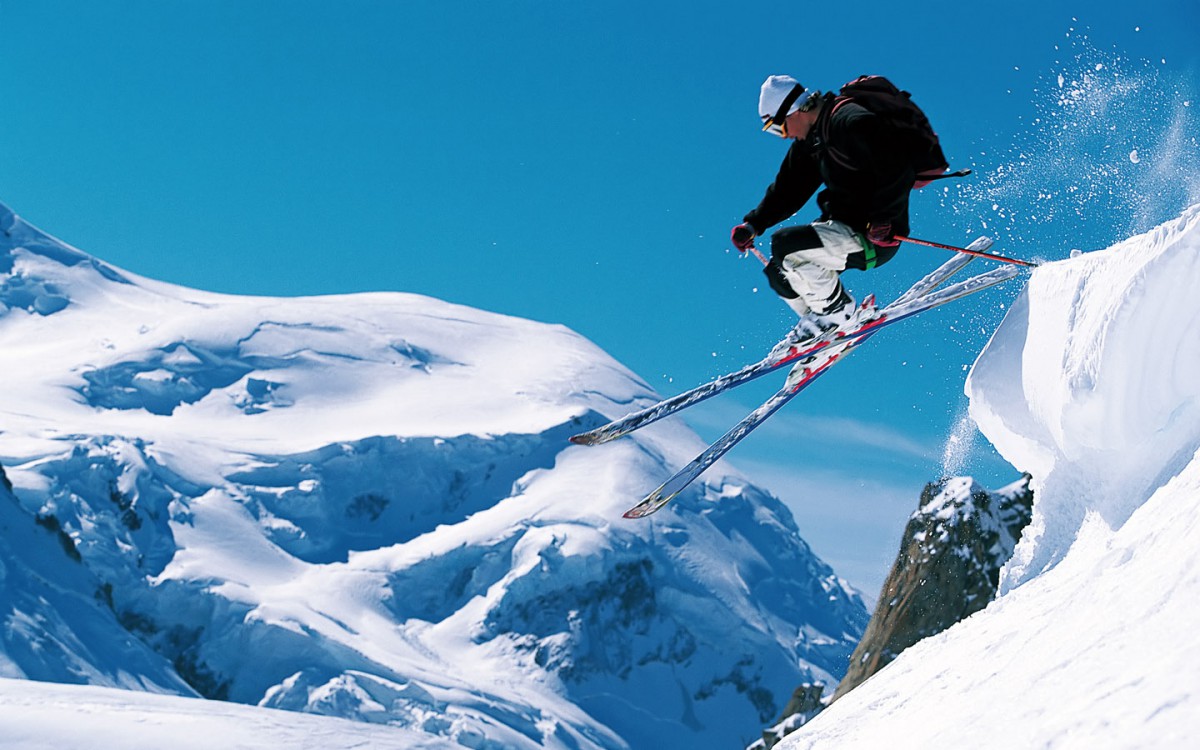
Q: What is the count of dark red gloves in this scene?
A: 2